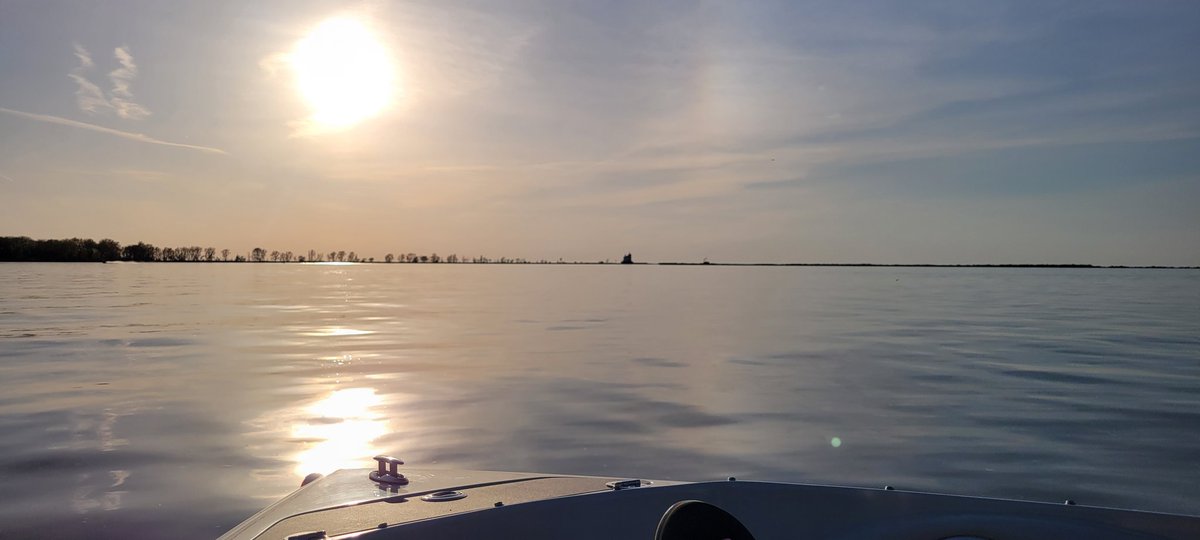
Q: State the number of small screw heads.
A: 5